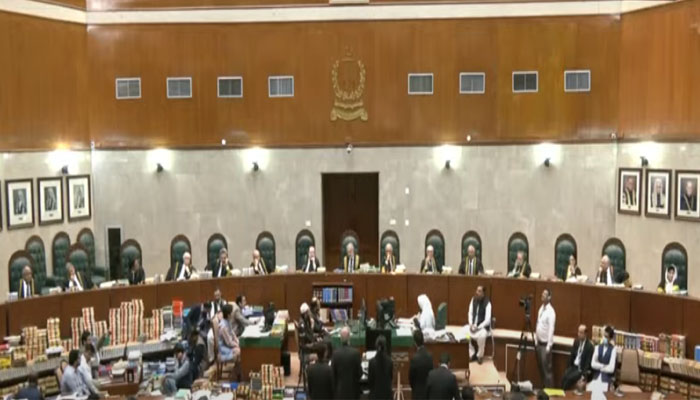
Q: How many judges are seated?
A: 15